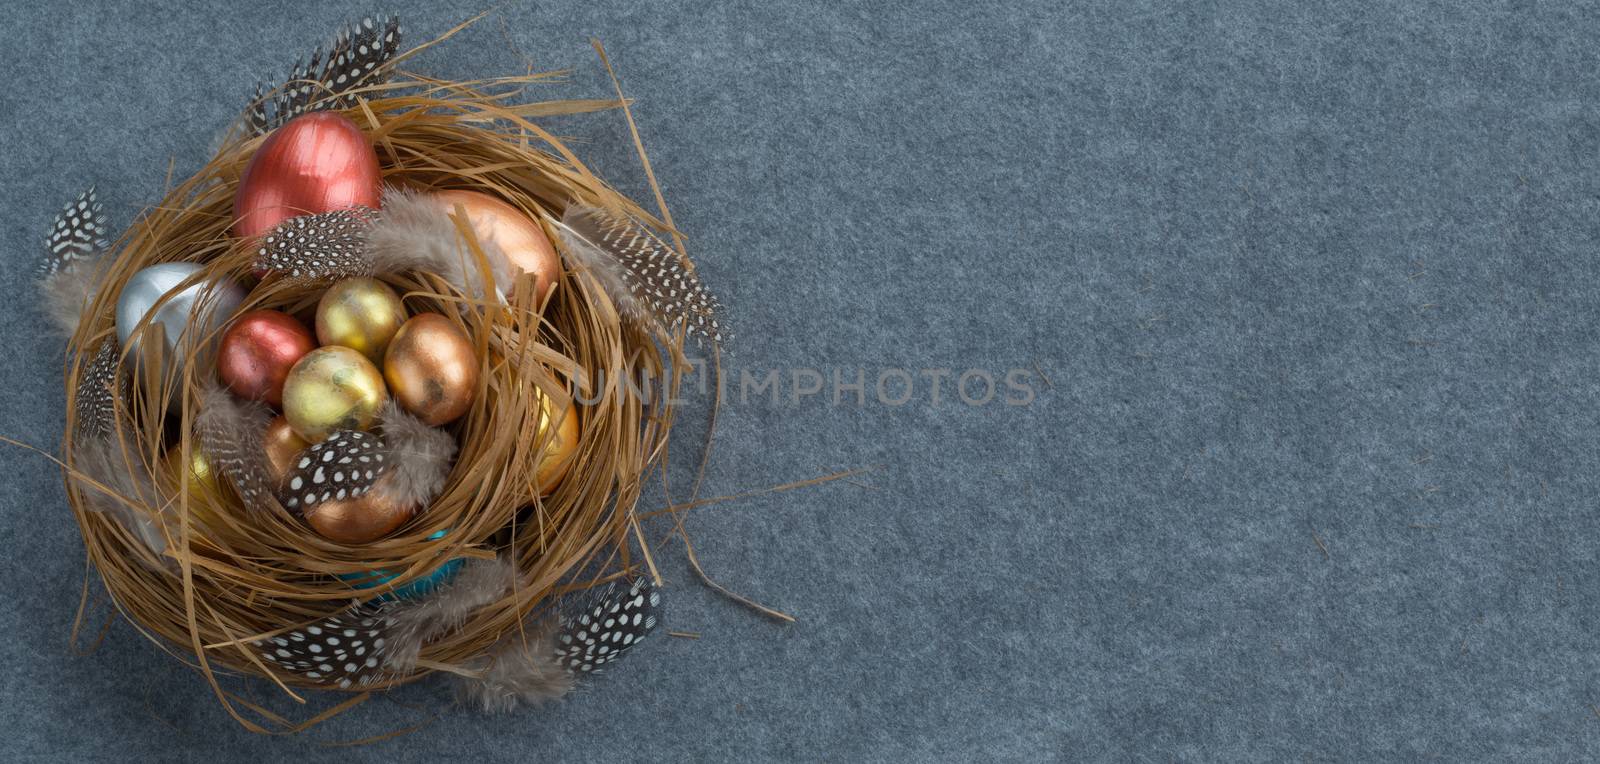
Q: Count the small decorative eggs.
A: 6